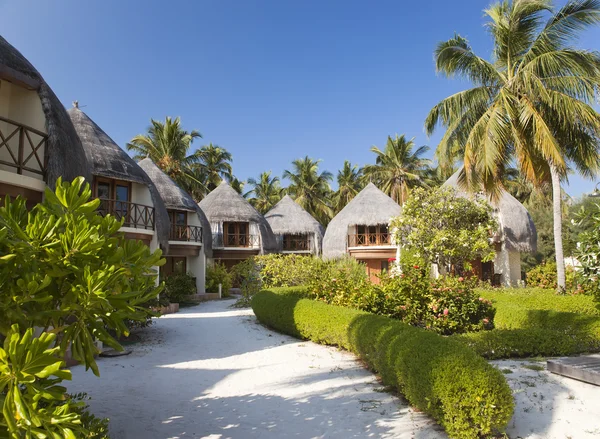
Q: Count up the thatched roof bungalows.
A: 7